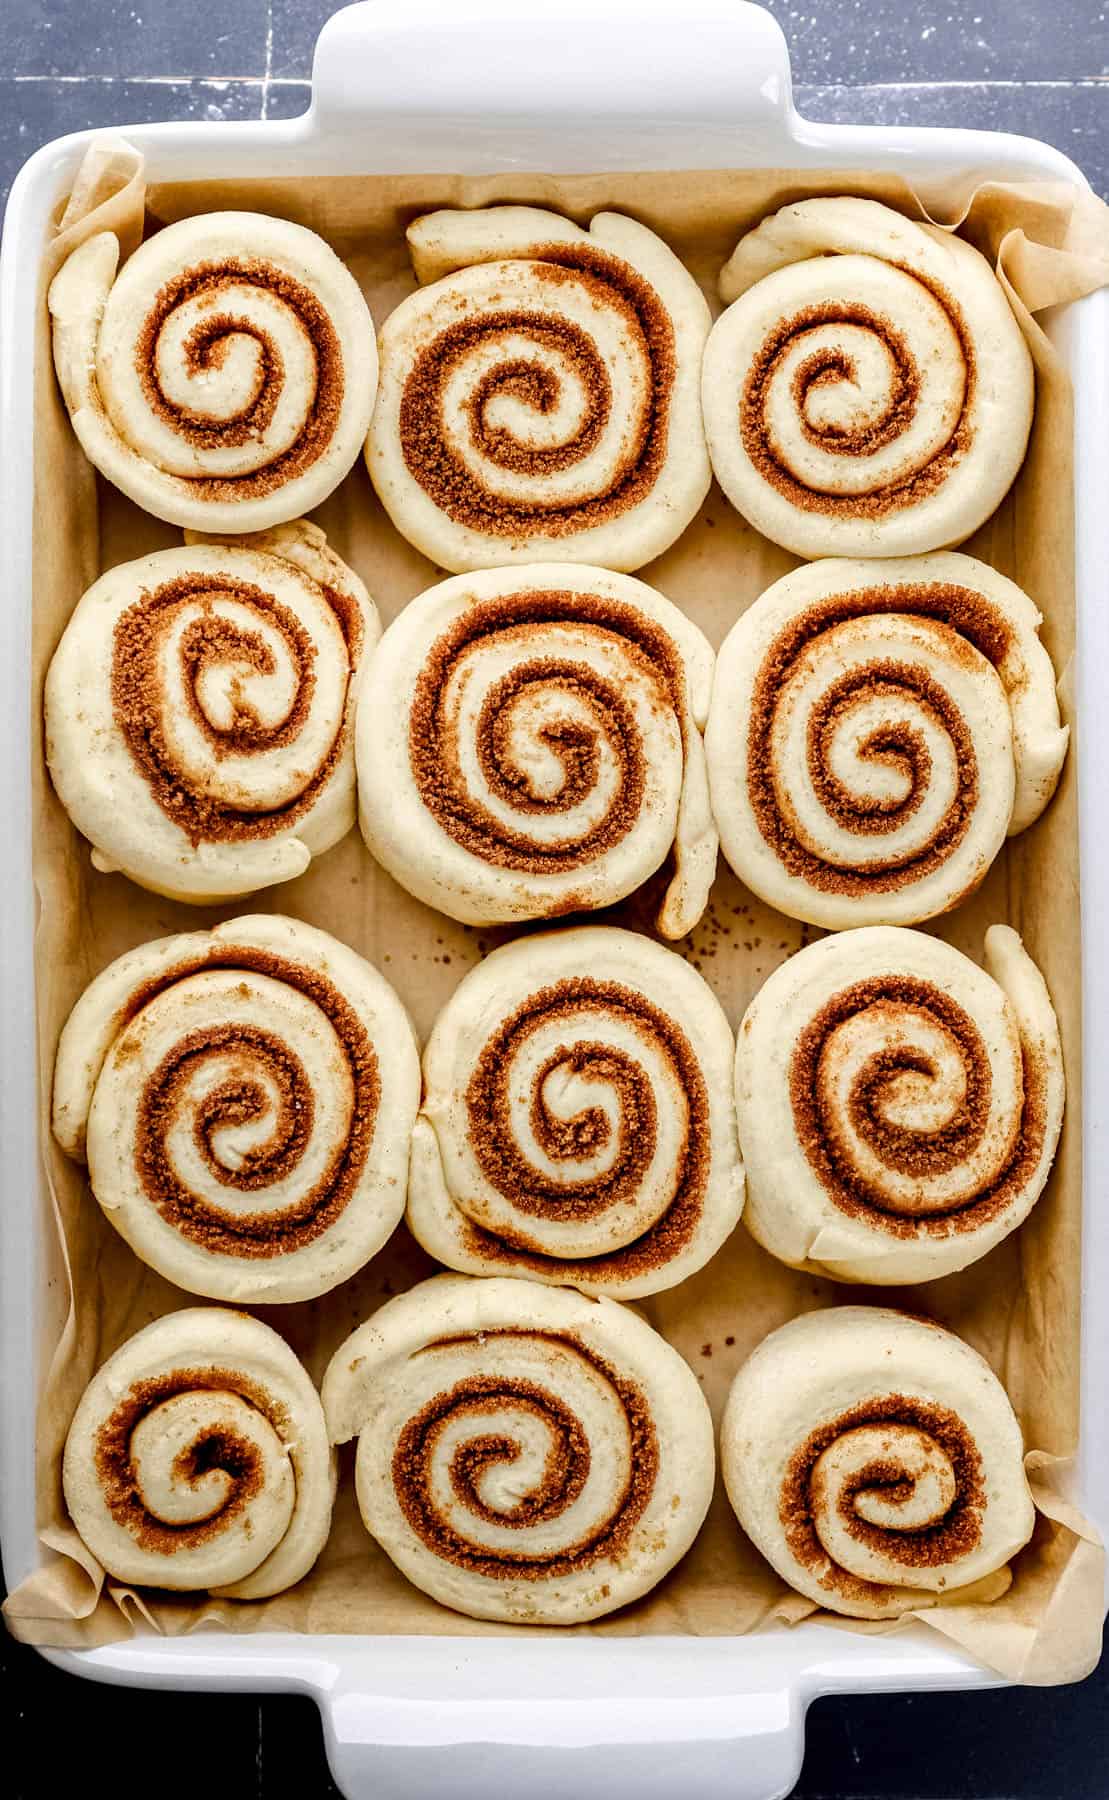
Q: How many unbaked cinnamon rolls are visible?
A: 12